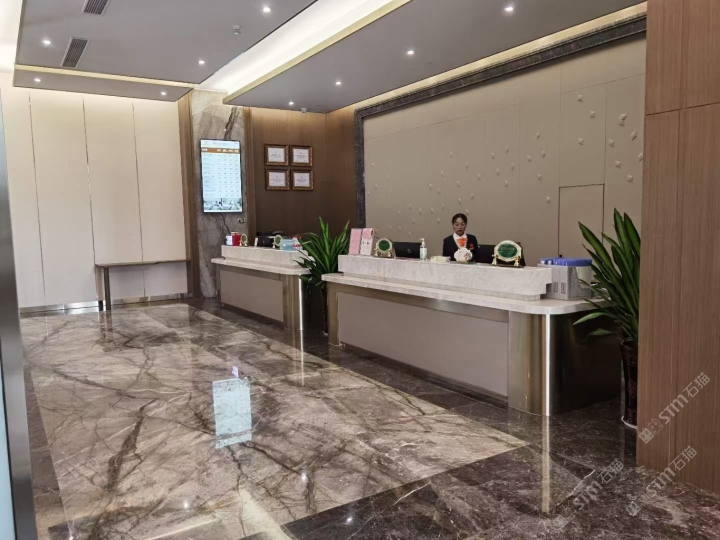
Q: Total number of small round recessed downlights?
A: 9